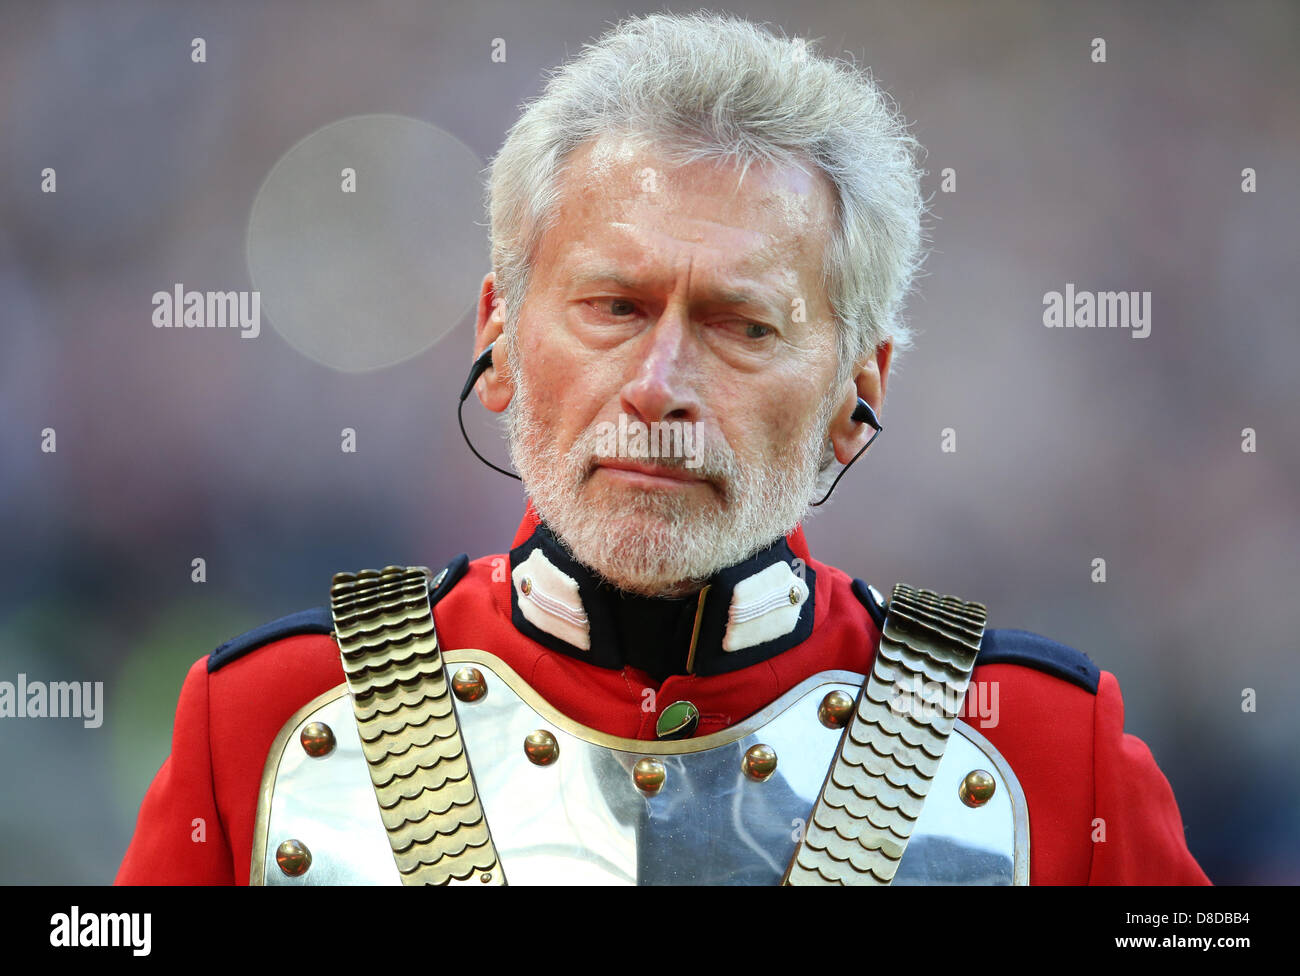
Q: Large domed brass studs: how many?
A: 8